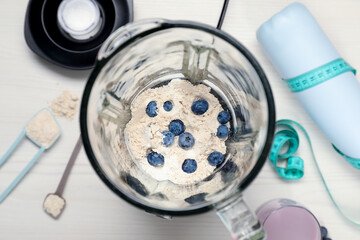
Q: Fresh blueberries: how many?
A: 11